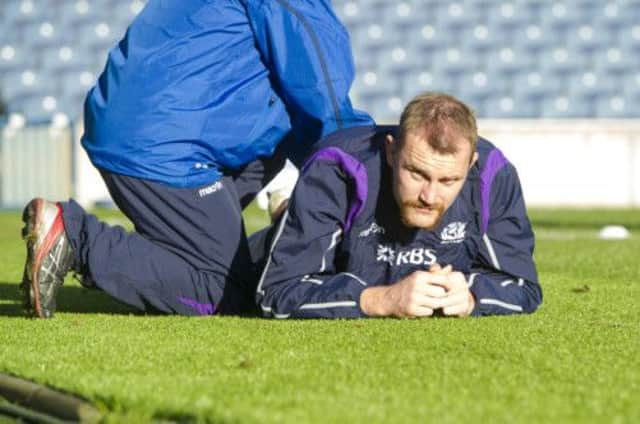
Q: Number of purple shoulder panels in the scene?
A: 2